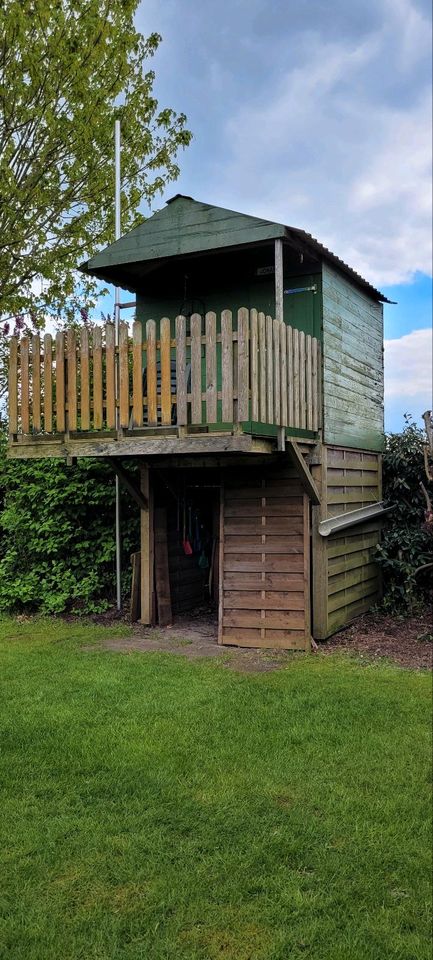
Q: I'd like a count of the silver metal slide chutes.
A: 1